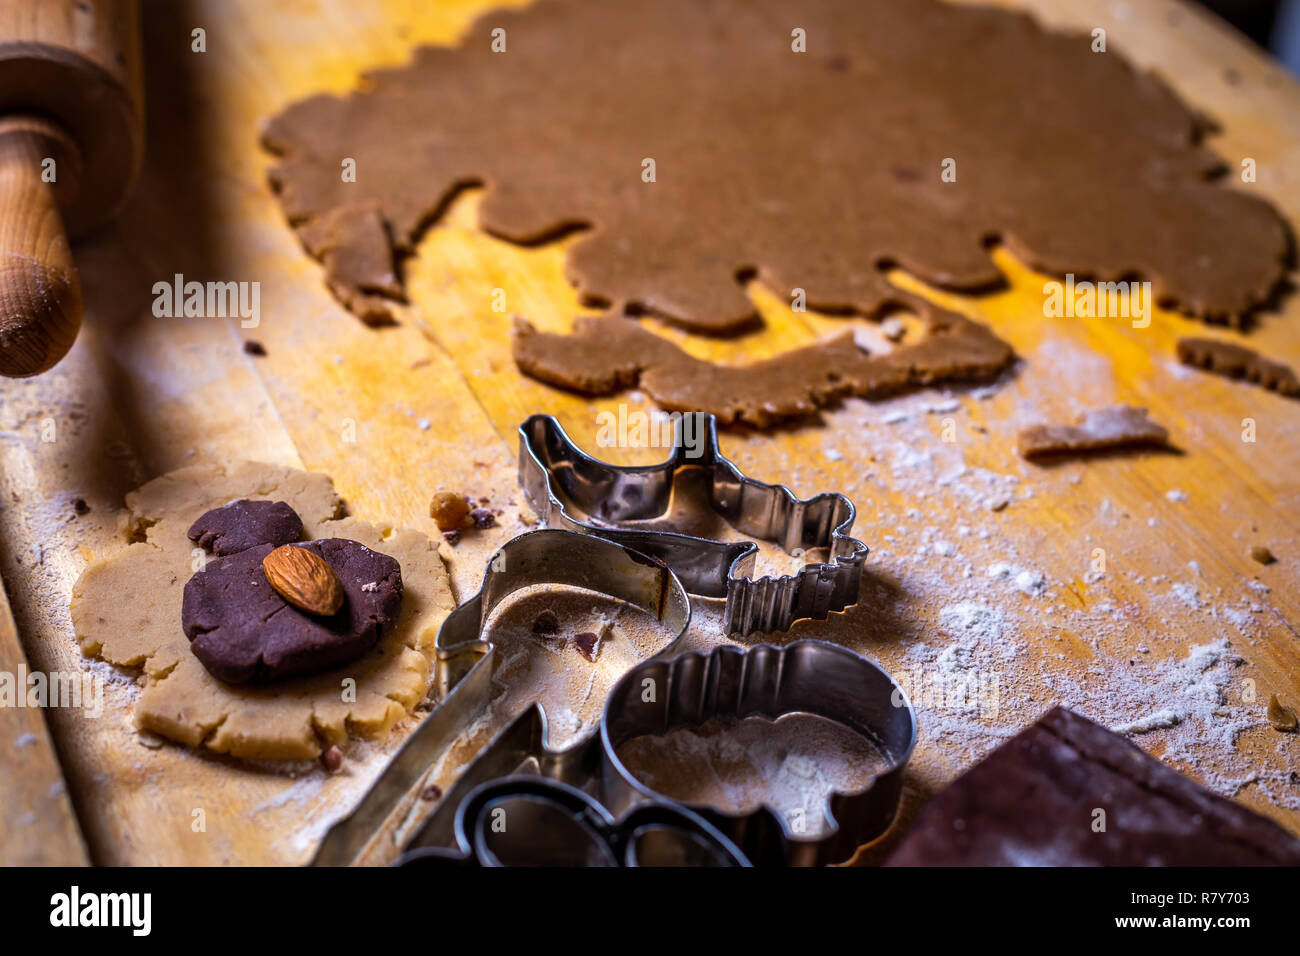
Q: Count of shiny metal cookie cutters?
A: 4